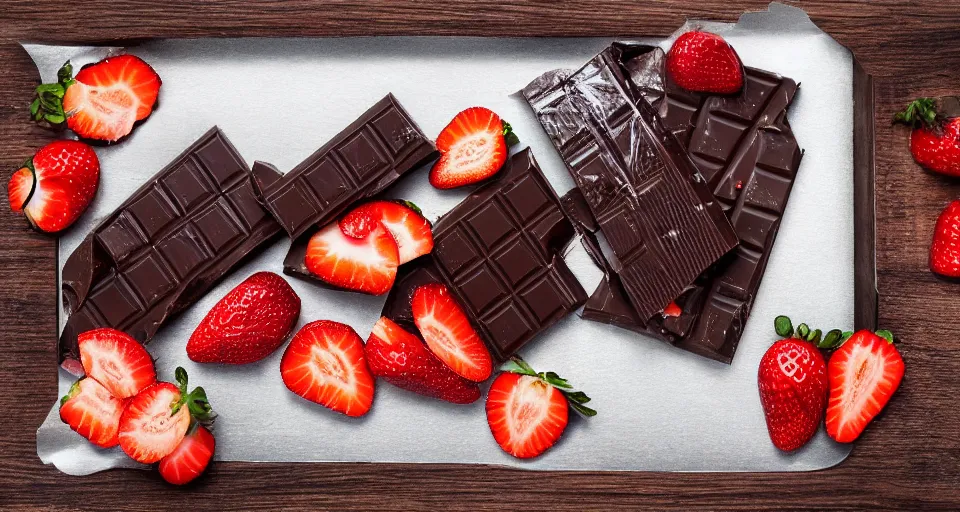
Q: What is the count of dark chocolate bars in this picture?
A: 5